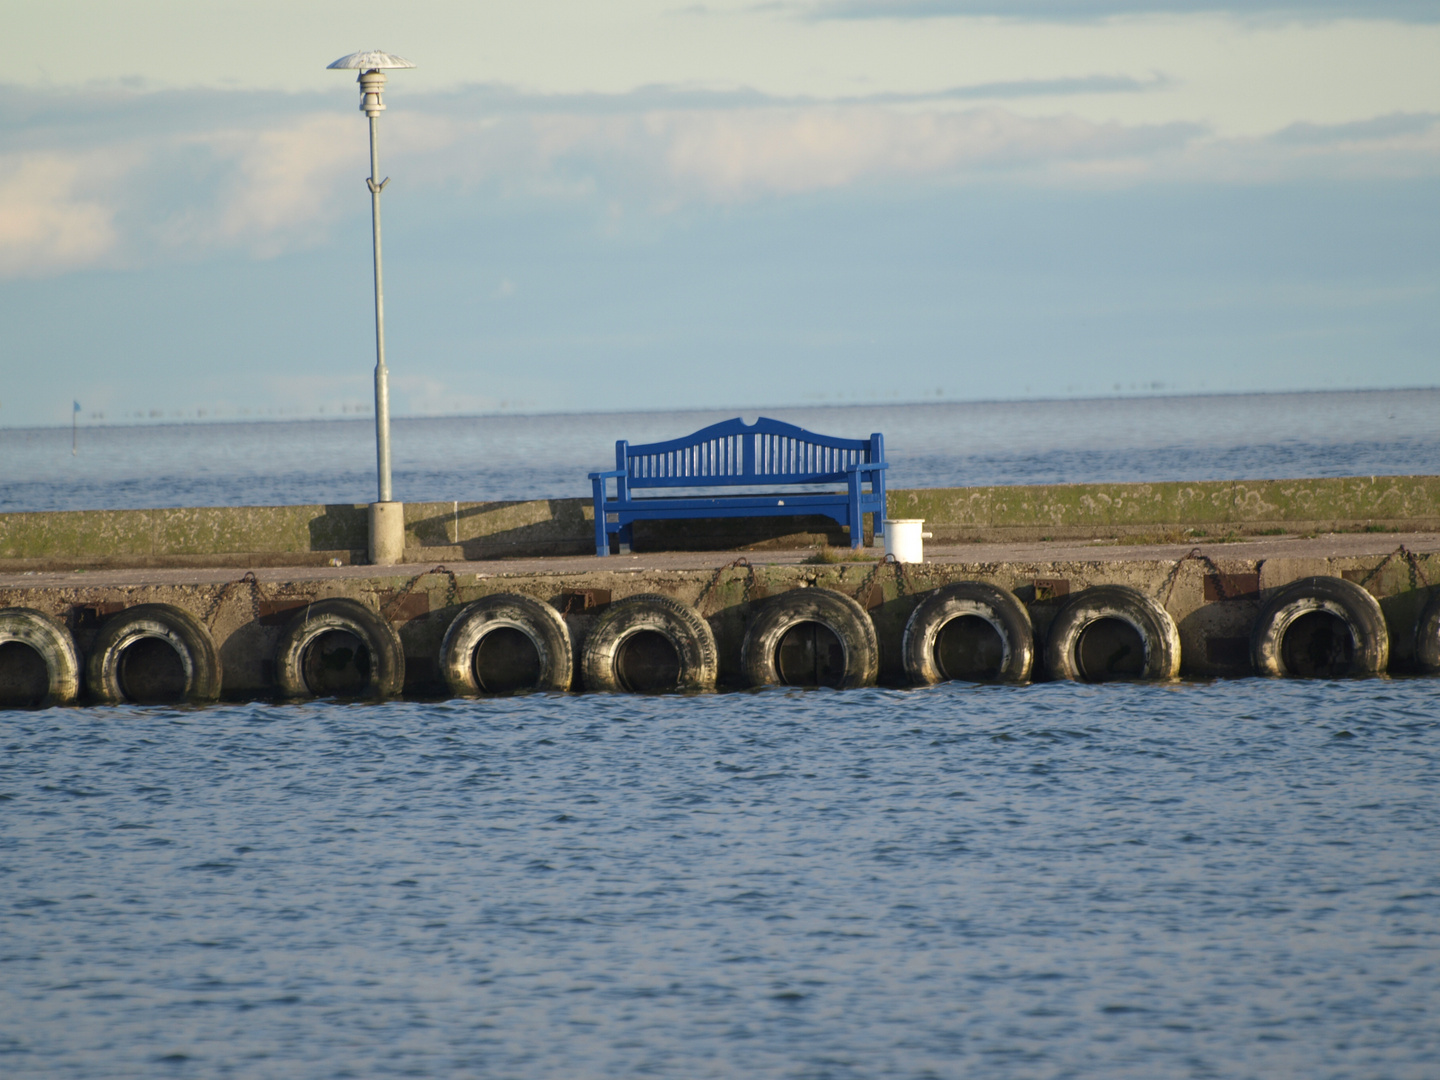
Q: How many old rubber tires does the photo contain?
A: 10